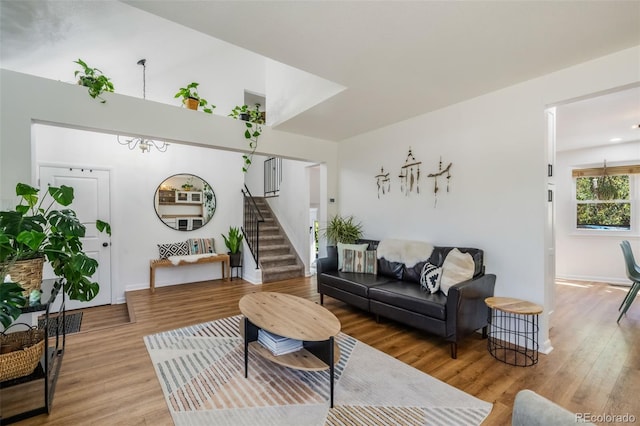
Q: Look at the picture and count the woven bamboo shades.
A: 1